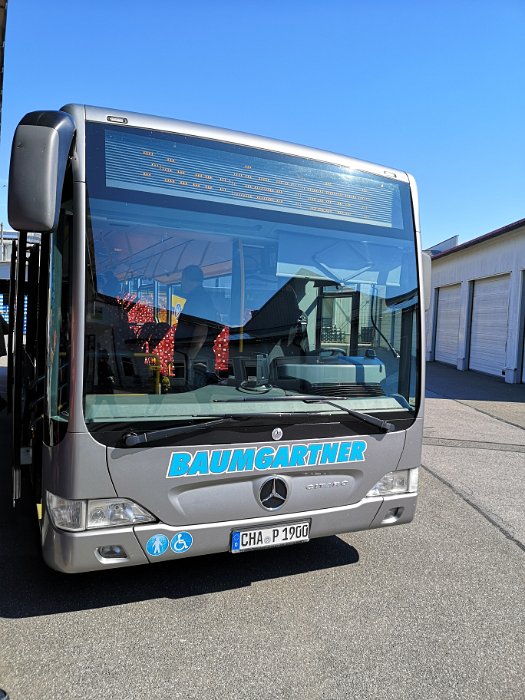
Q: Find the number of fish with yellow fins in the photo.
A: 0